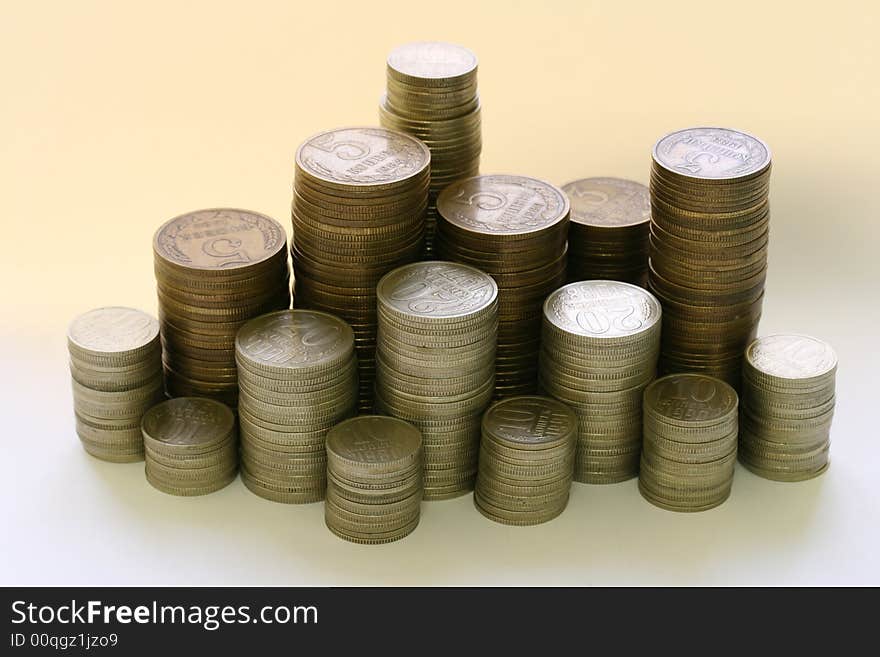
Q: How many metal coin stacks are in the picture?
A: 15